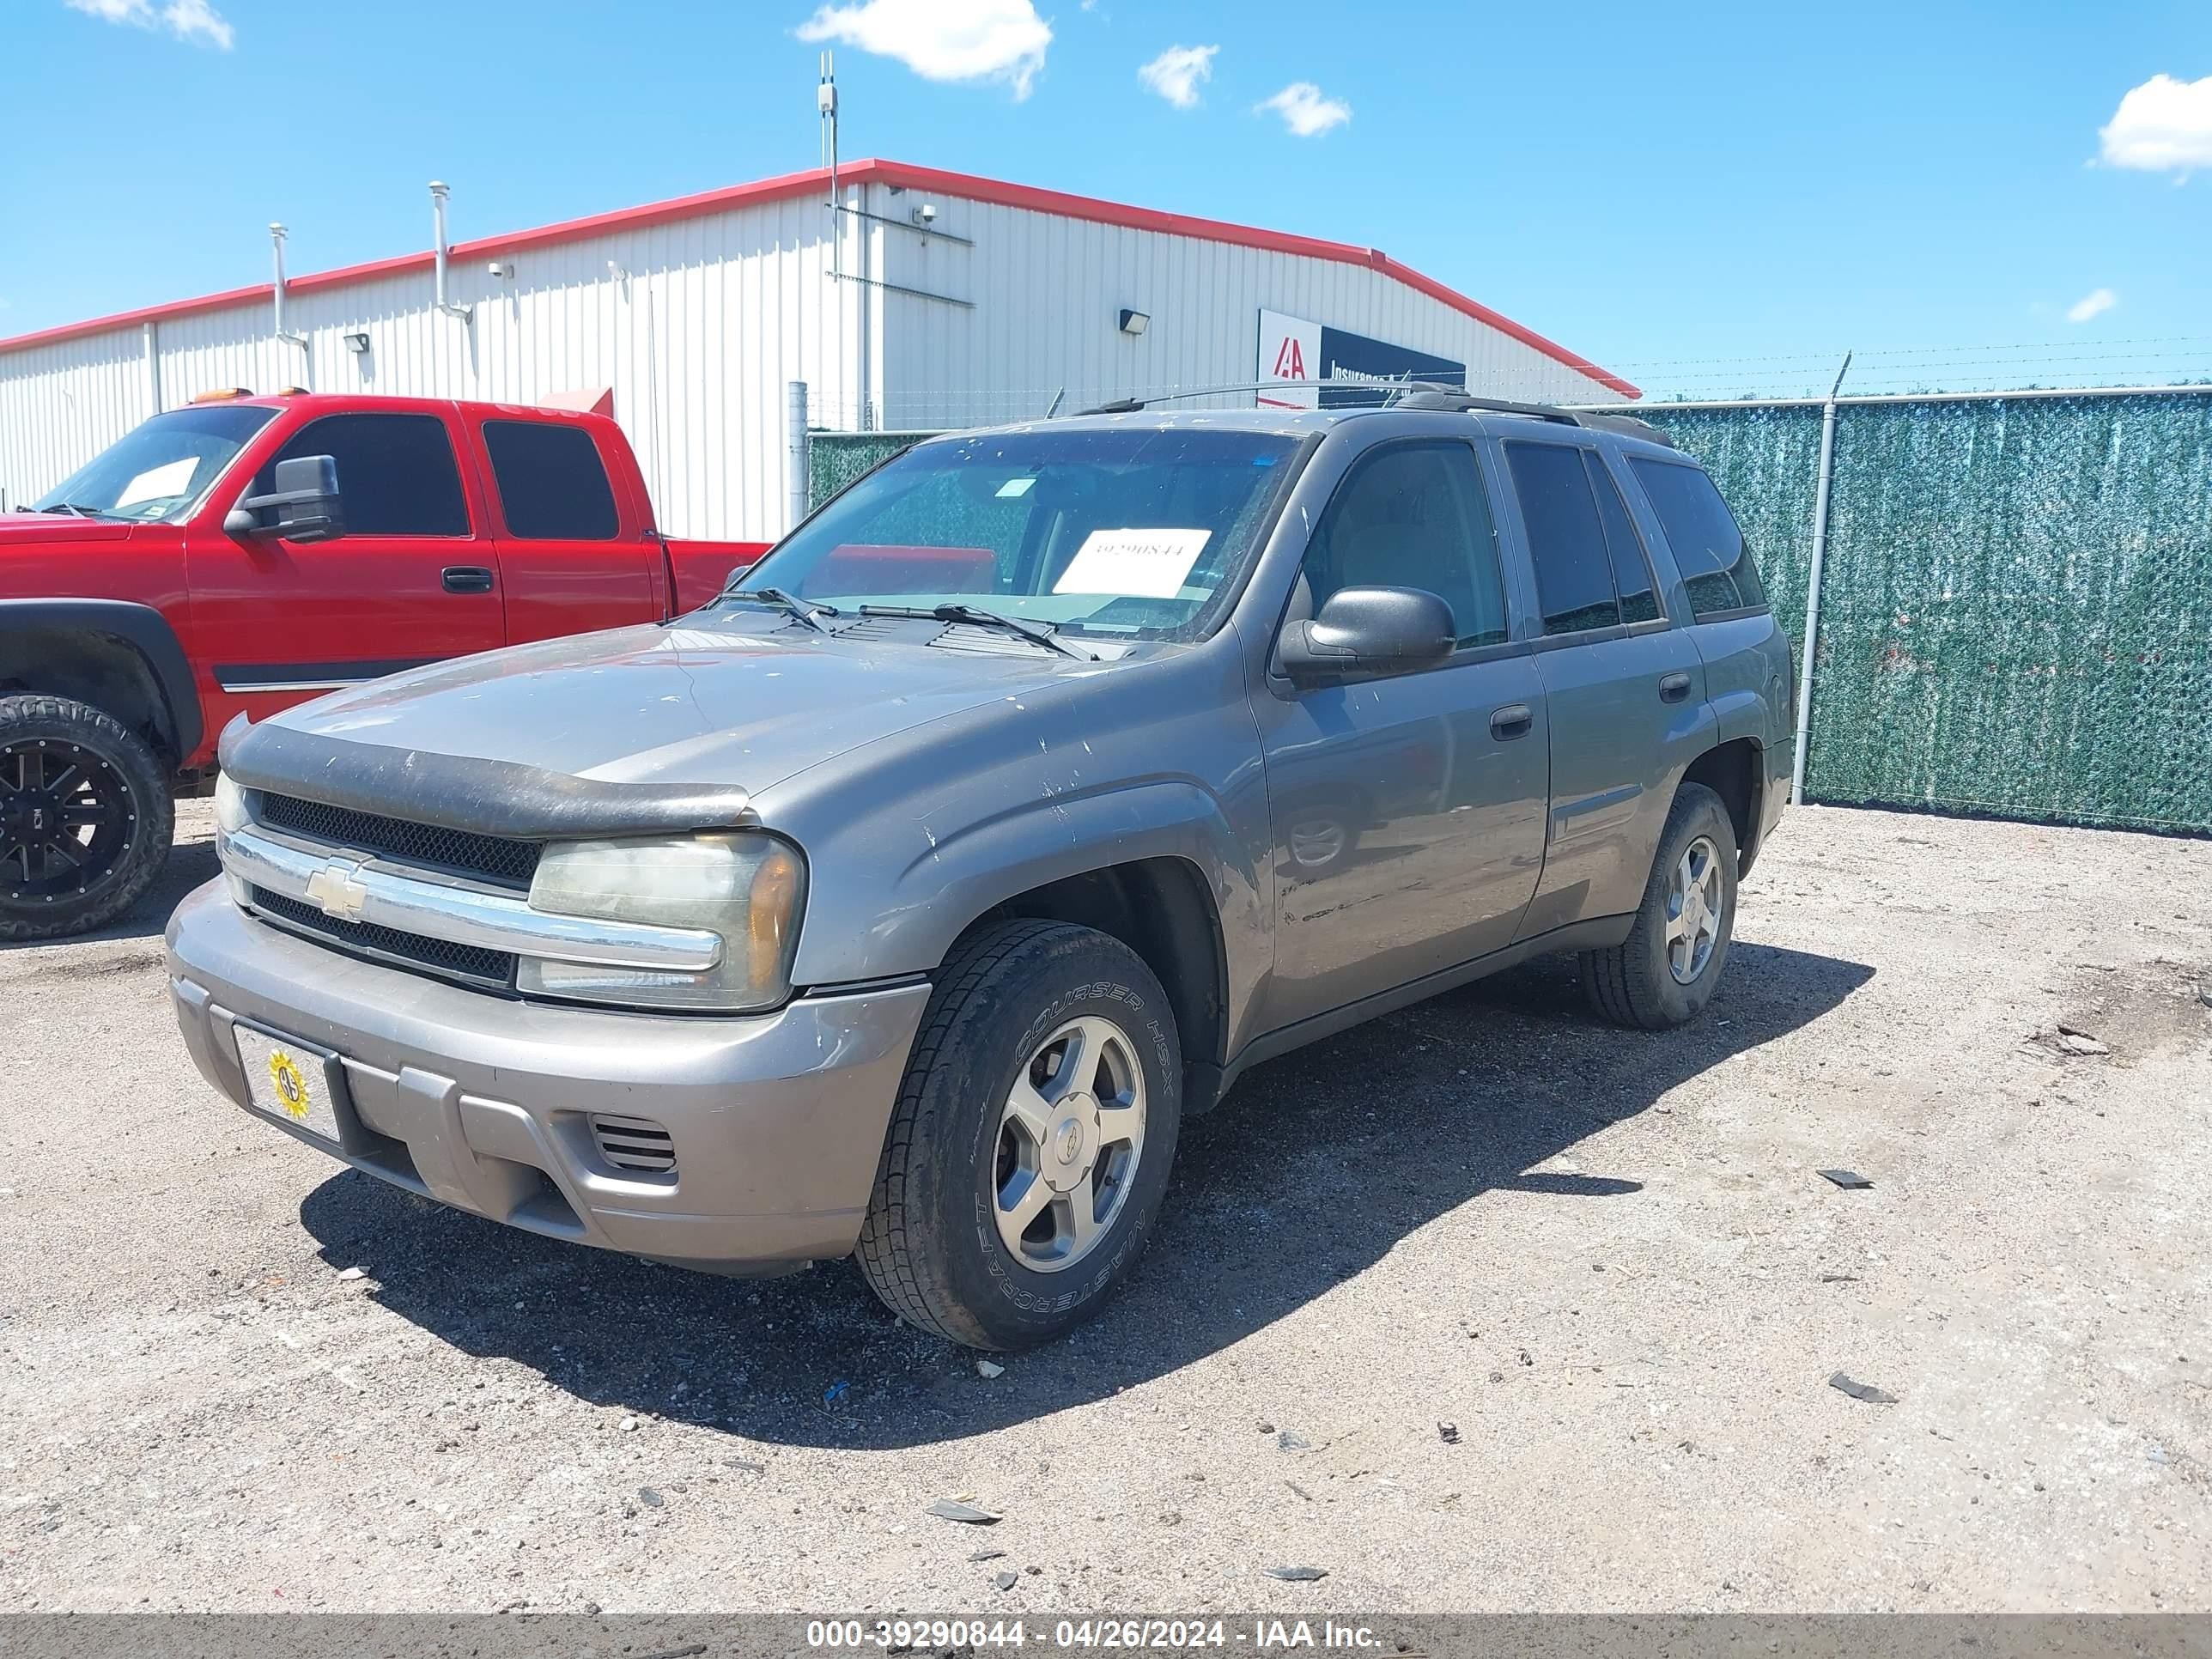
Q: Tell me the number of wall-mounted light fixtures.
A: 2